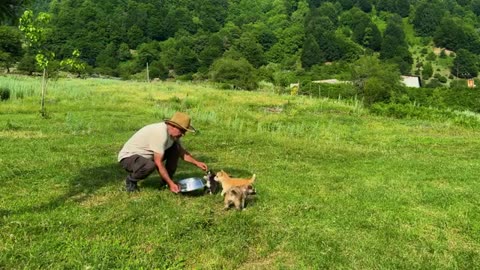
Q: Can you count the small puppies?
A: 3